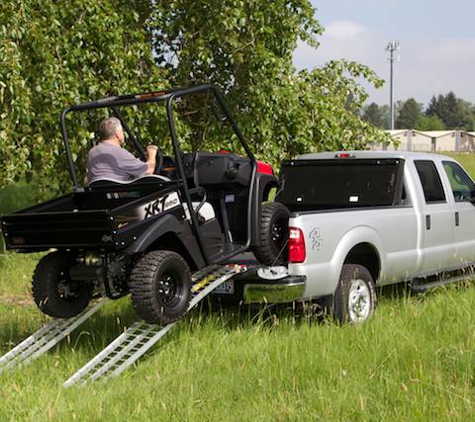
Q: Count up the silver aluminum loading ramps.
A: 2